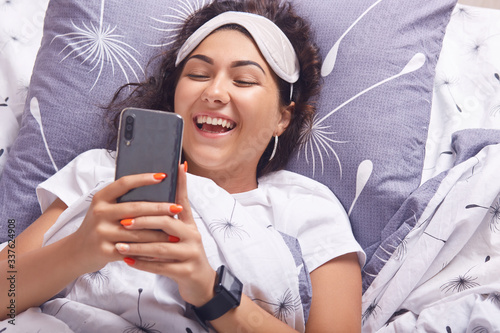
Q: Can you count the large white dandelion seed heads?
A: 3